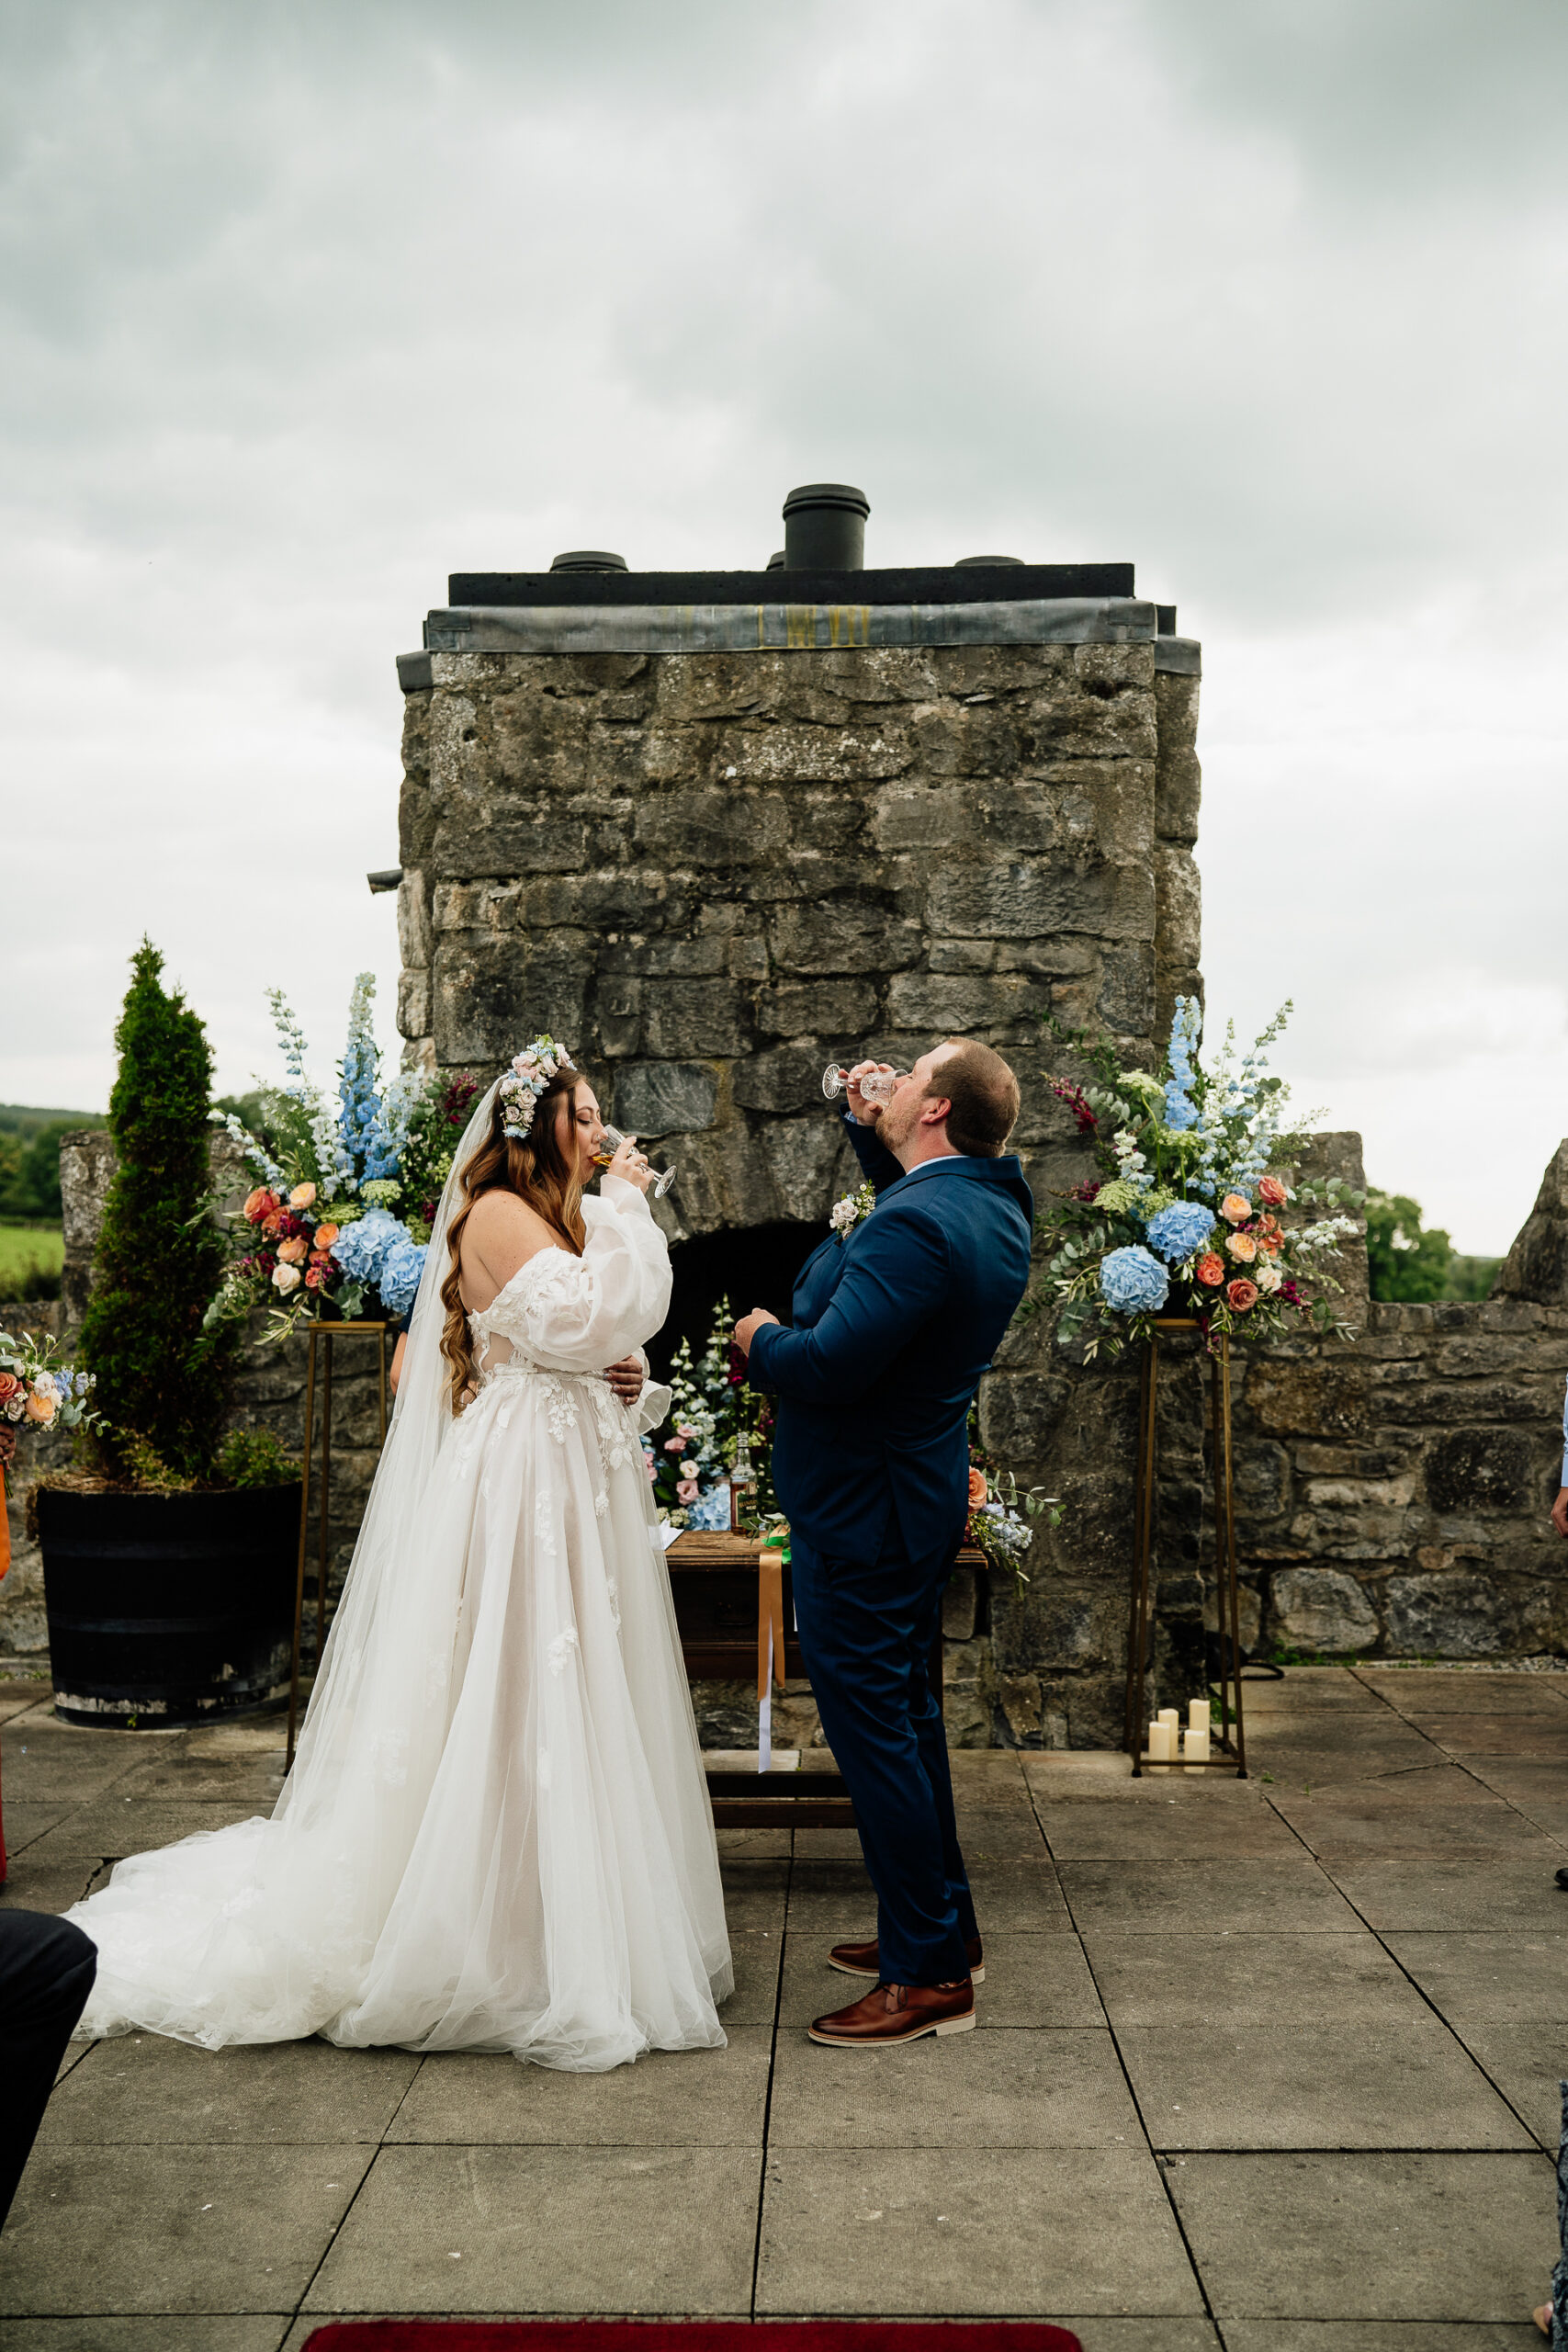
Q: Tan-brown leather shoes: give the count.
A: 2